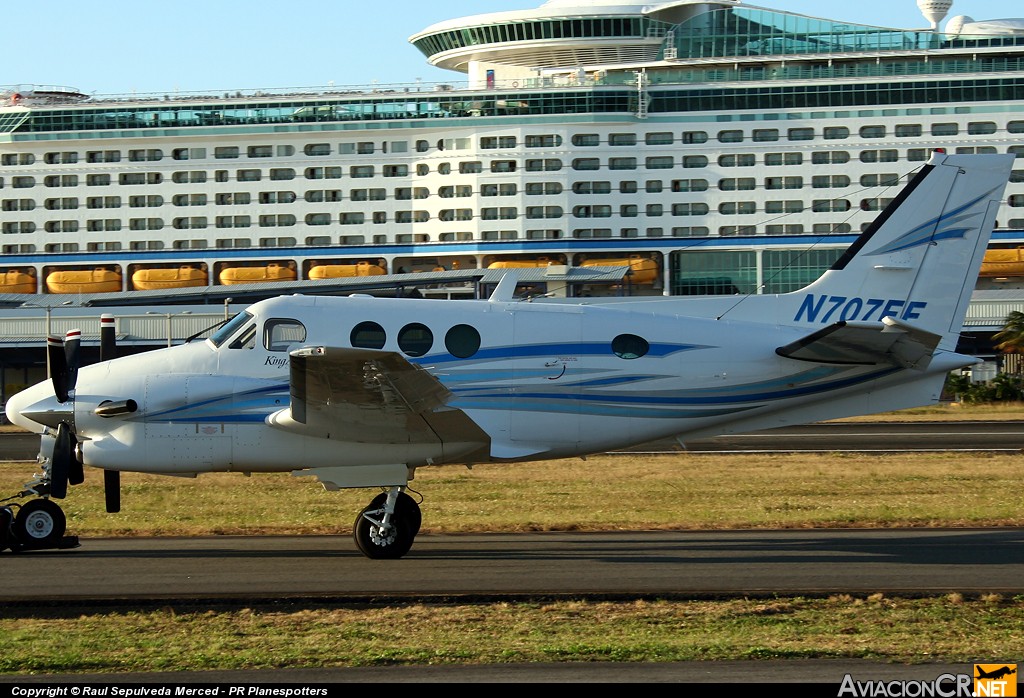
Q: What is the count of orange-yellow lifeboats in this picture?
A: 8